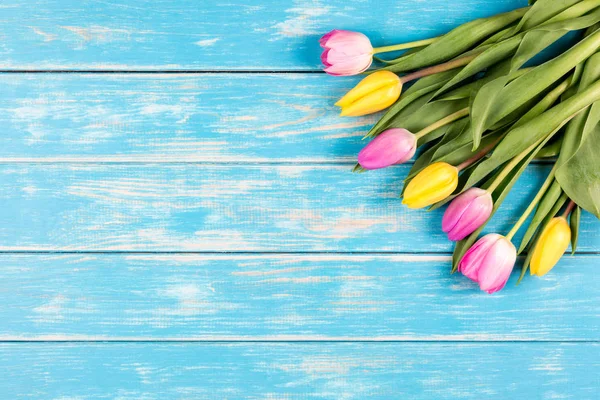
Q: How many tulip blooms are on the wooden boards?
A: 7